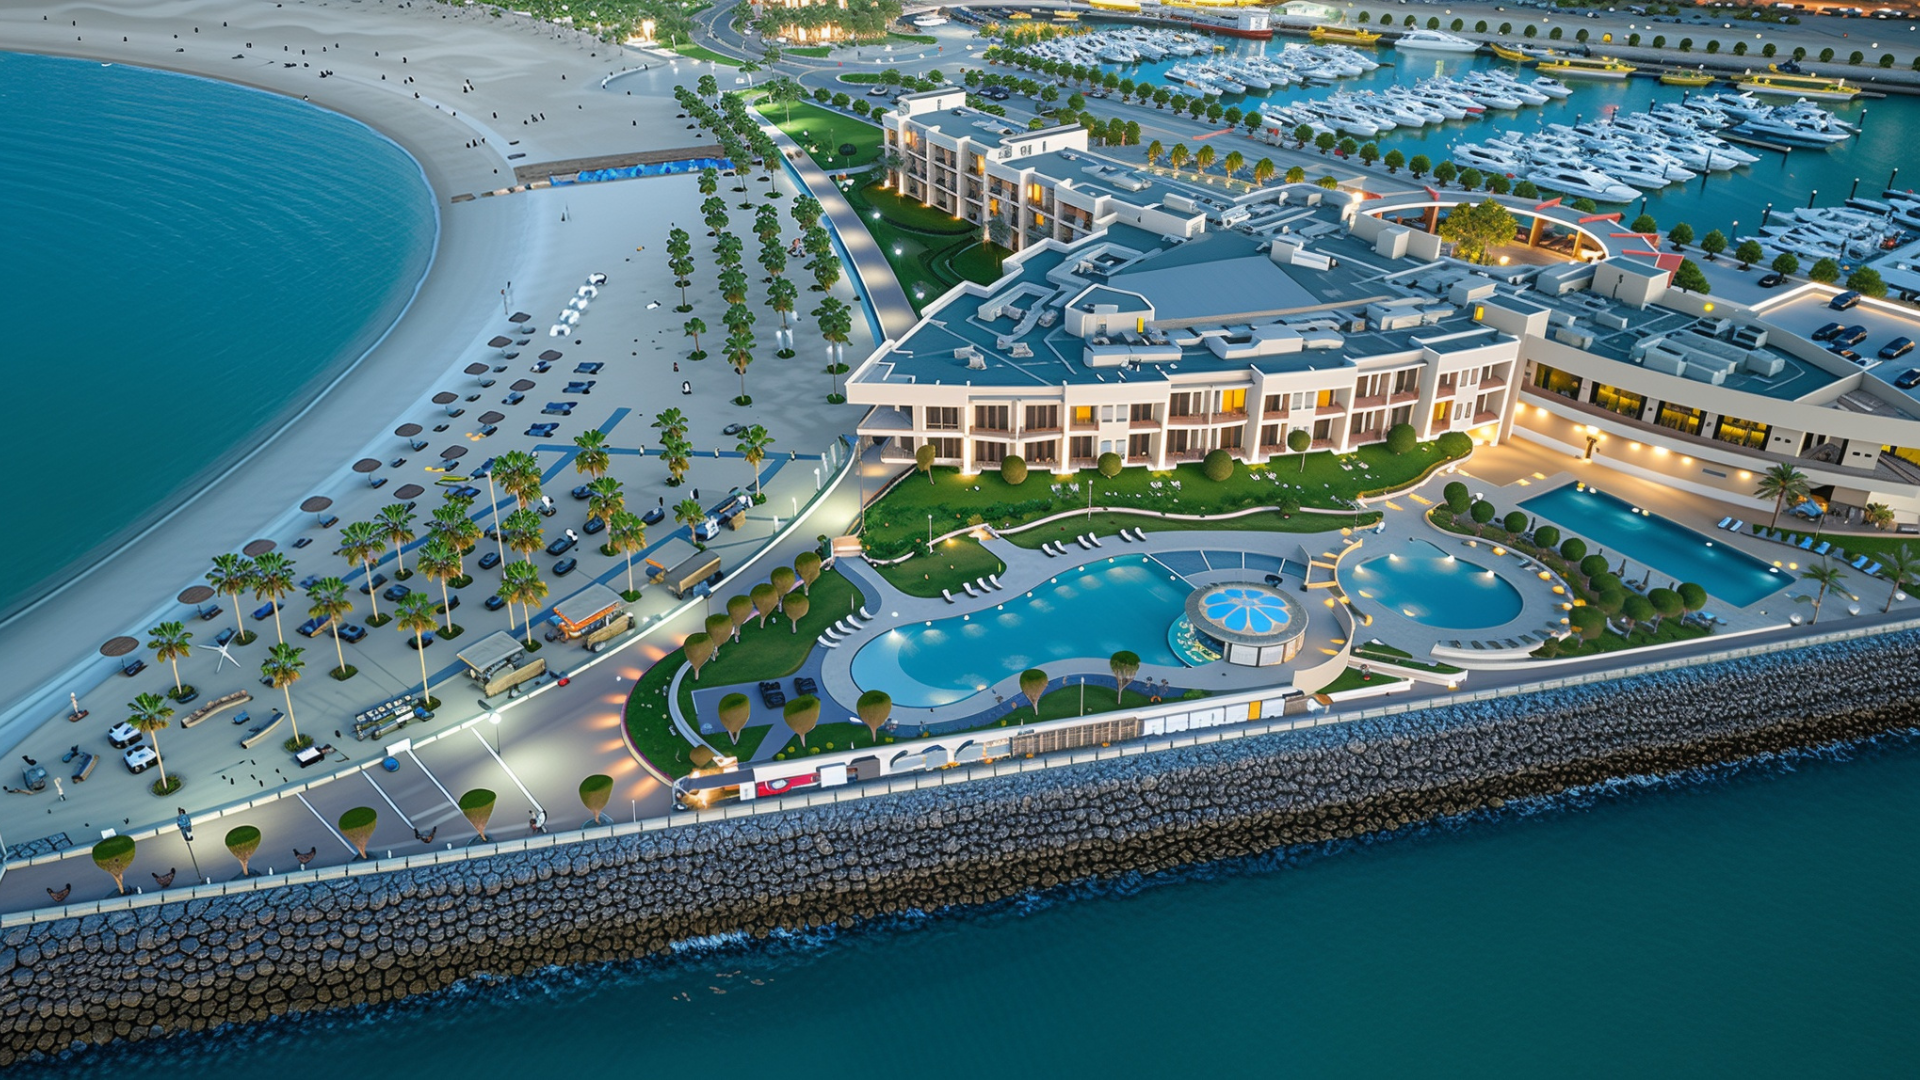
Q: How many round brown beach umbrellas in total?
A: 15